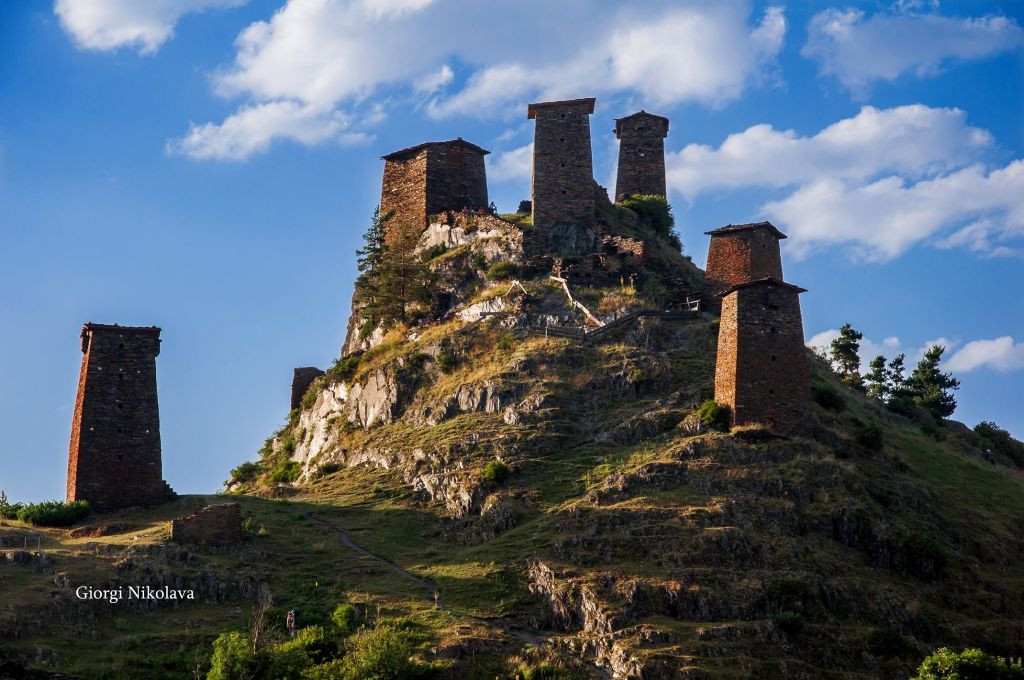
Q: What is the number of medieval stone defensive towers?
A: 6